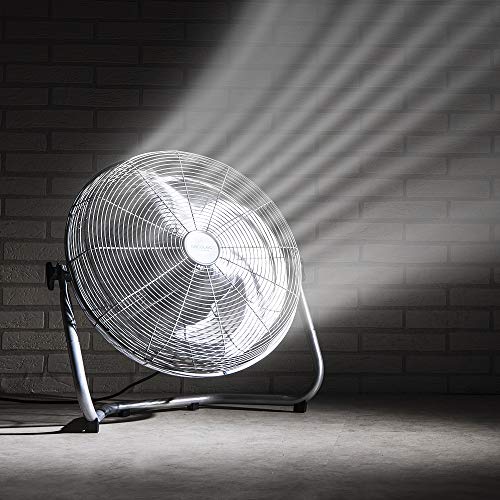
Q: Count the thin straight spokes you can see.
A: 12